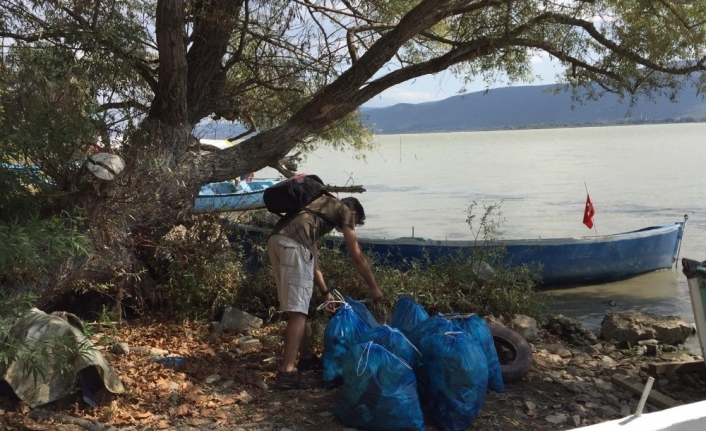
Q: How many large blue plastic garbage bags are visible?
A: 8